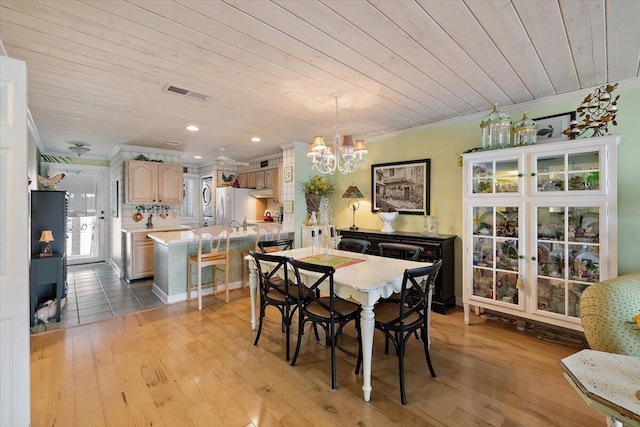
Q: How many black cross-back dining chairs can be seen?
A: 6